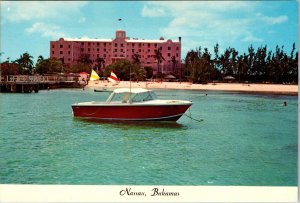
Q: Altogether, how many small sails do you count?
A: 2